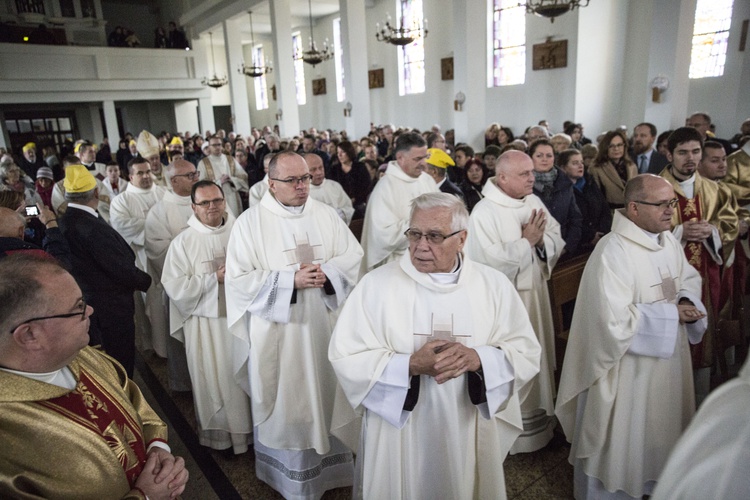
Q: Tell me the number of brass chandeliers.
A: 5